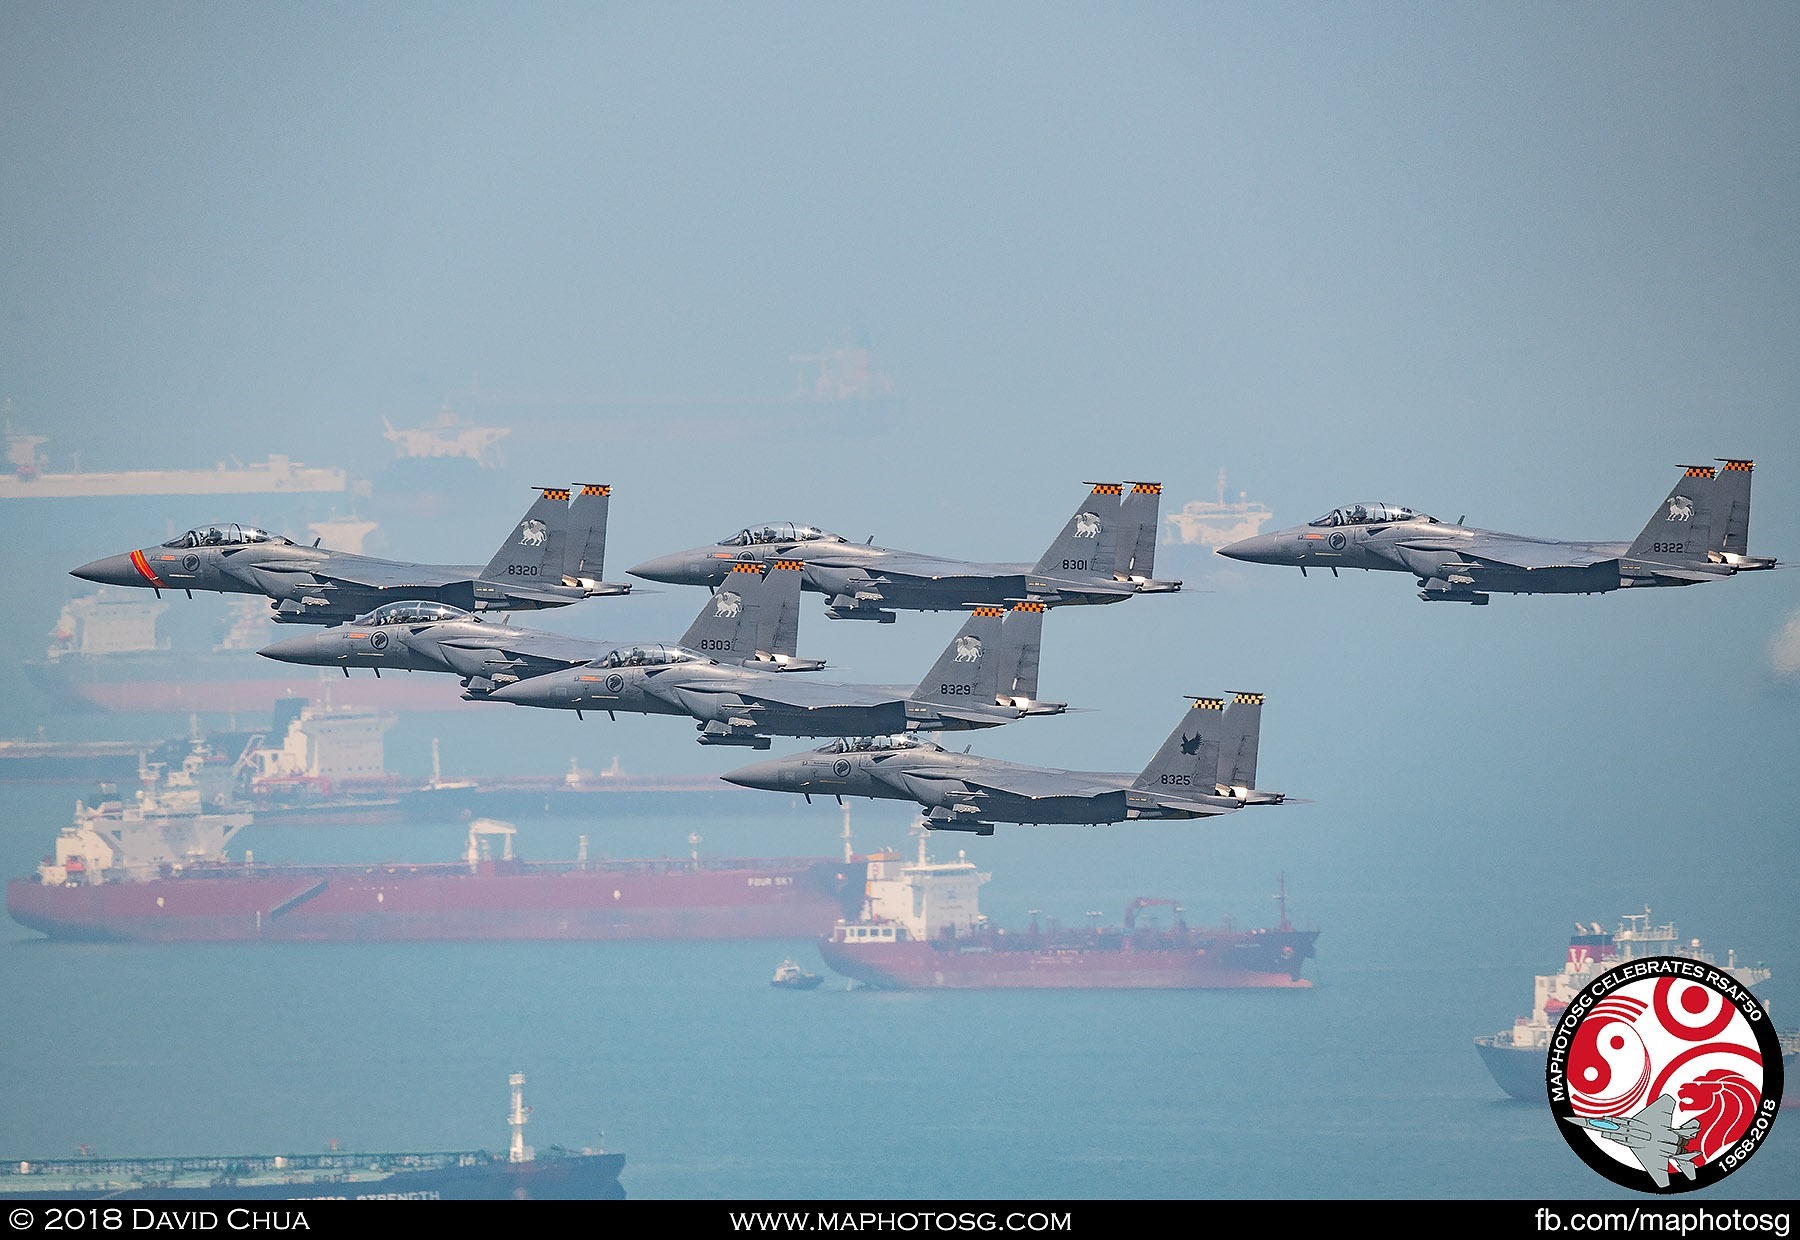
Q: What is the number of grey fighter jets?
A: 6